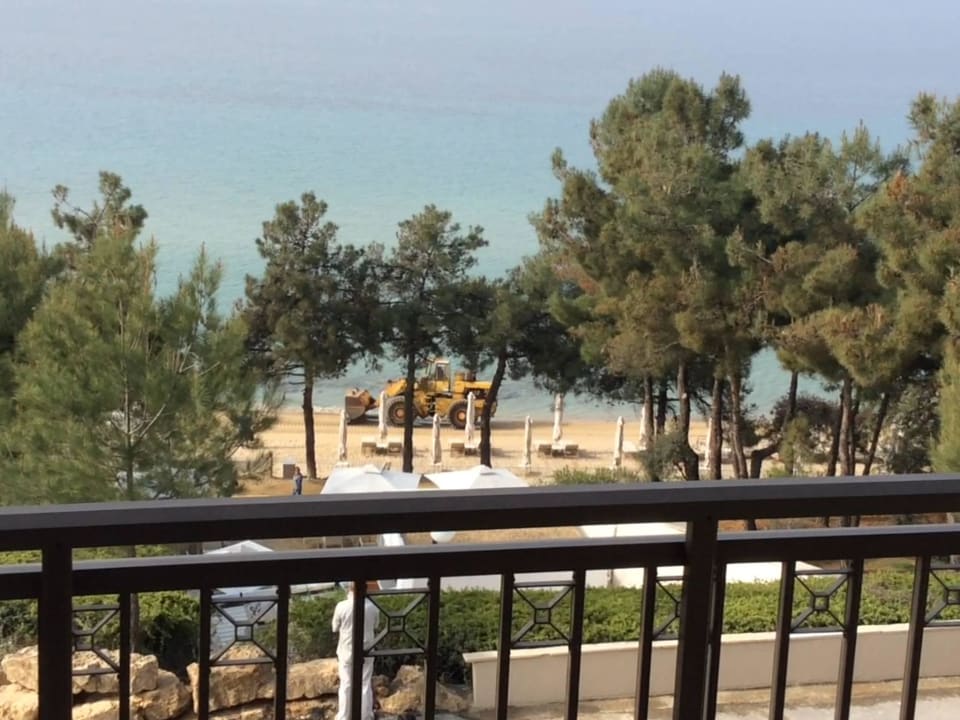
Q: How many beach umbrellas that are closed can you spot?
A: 9